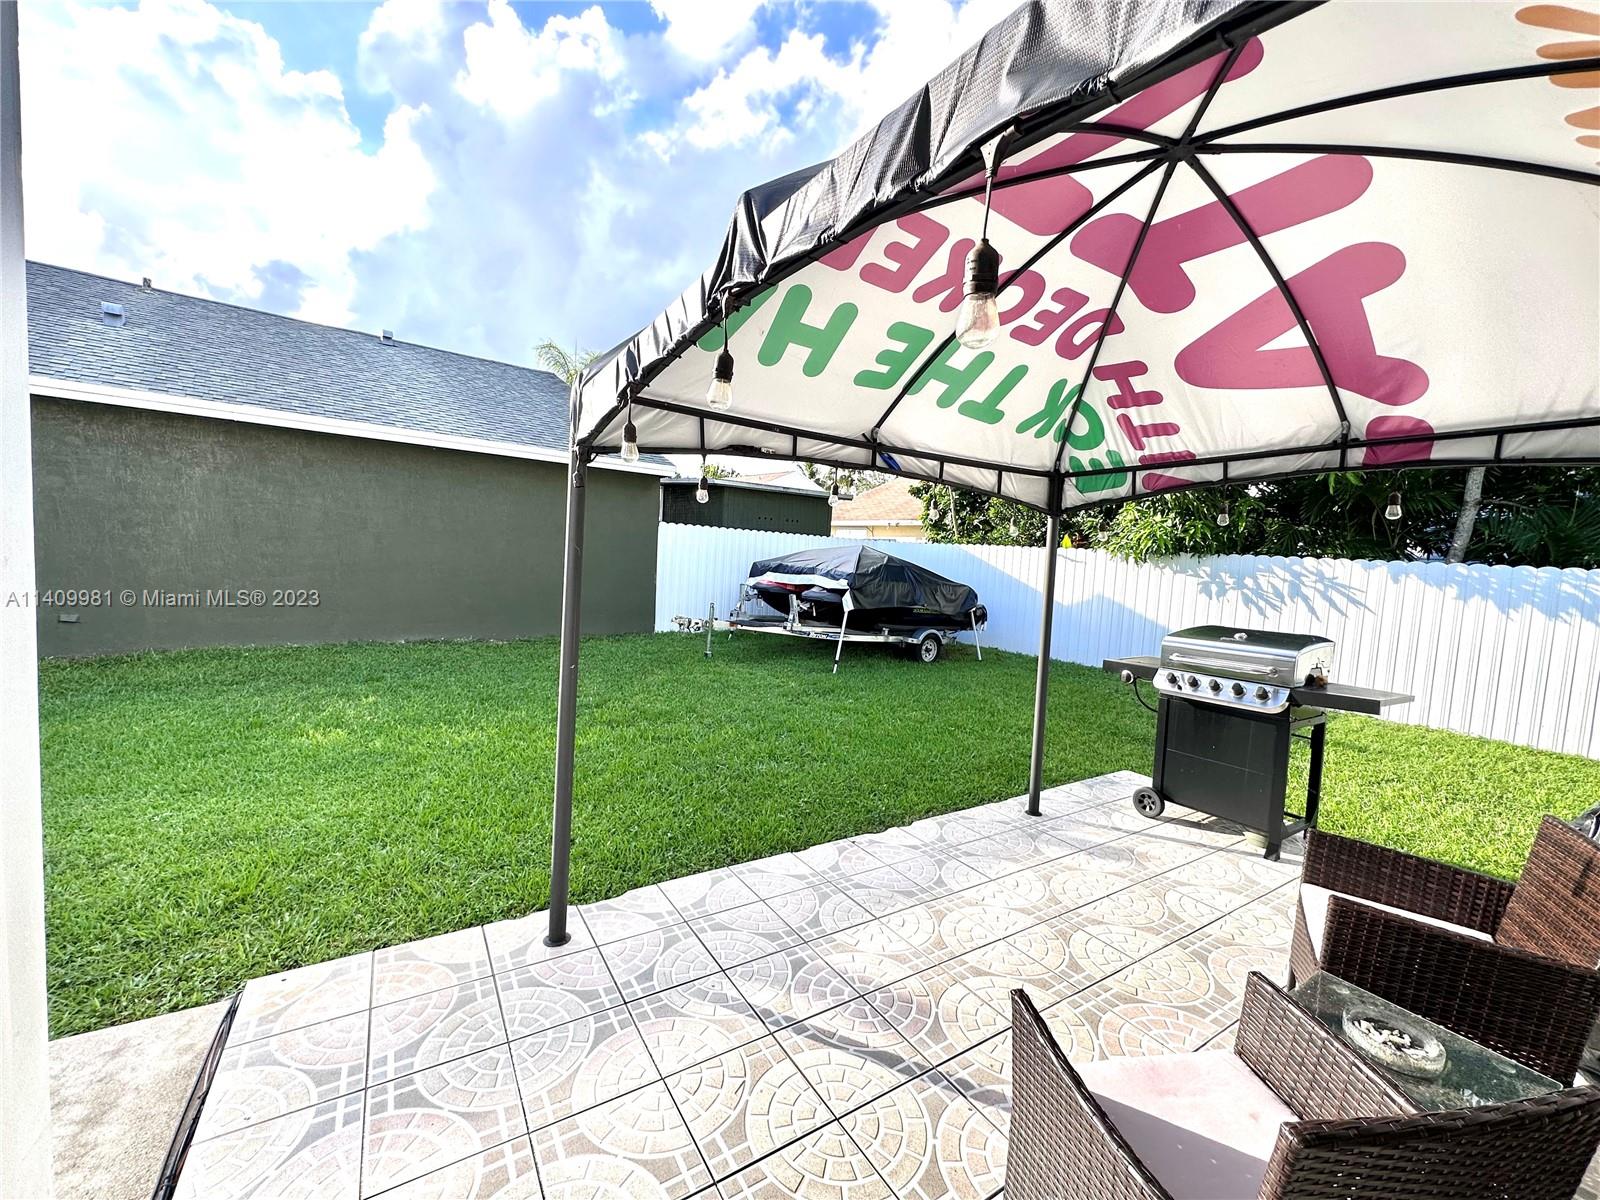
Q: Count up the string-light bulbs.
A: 10